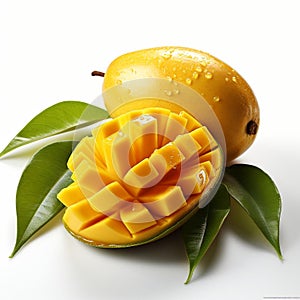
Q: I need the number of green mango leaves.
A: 4